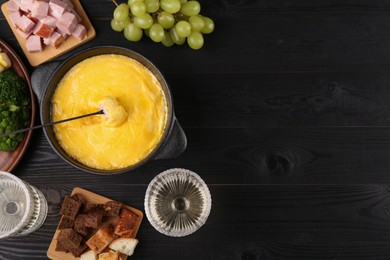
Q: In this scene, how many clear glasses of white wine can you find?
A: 2